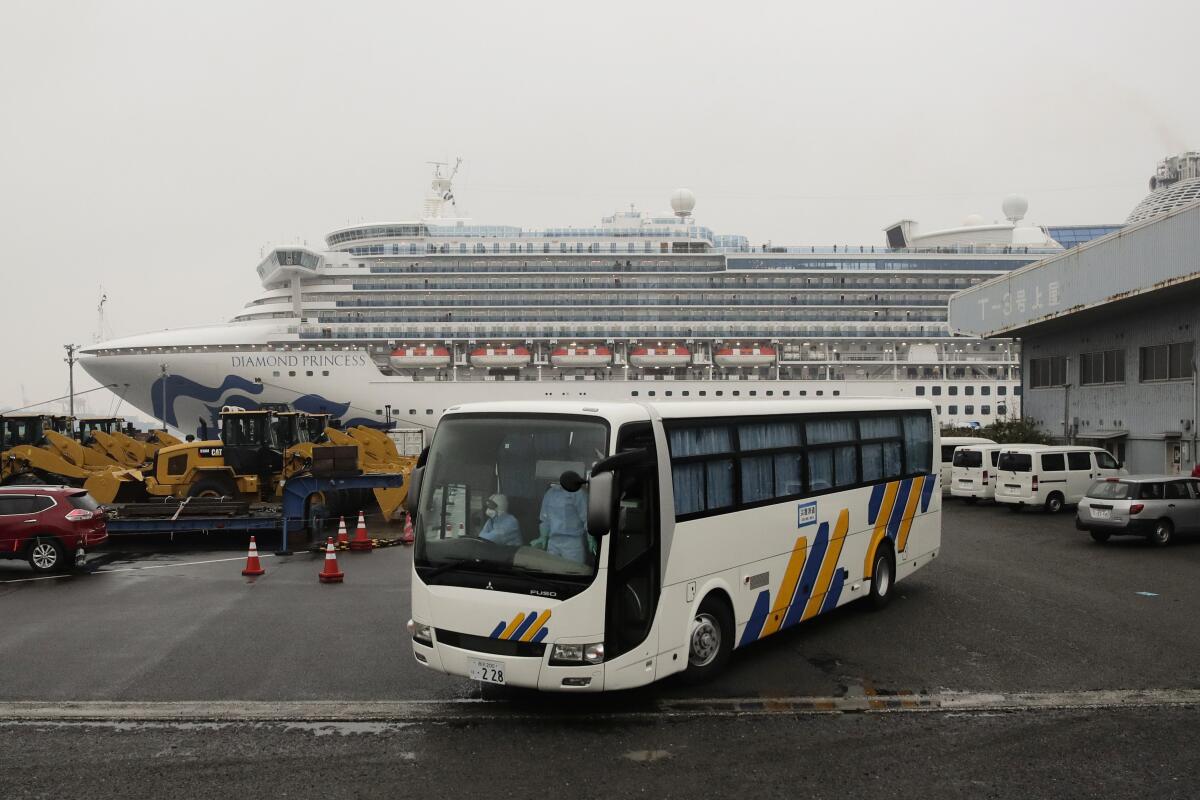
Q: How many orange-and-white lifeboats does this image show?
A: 5